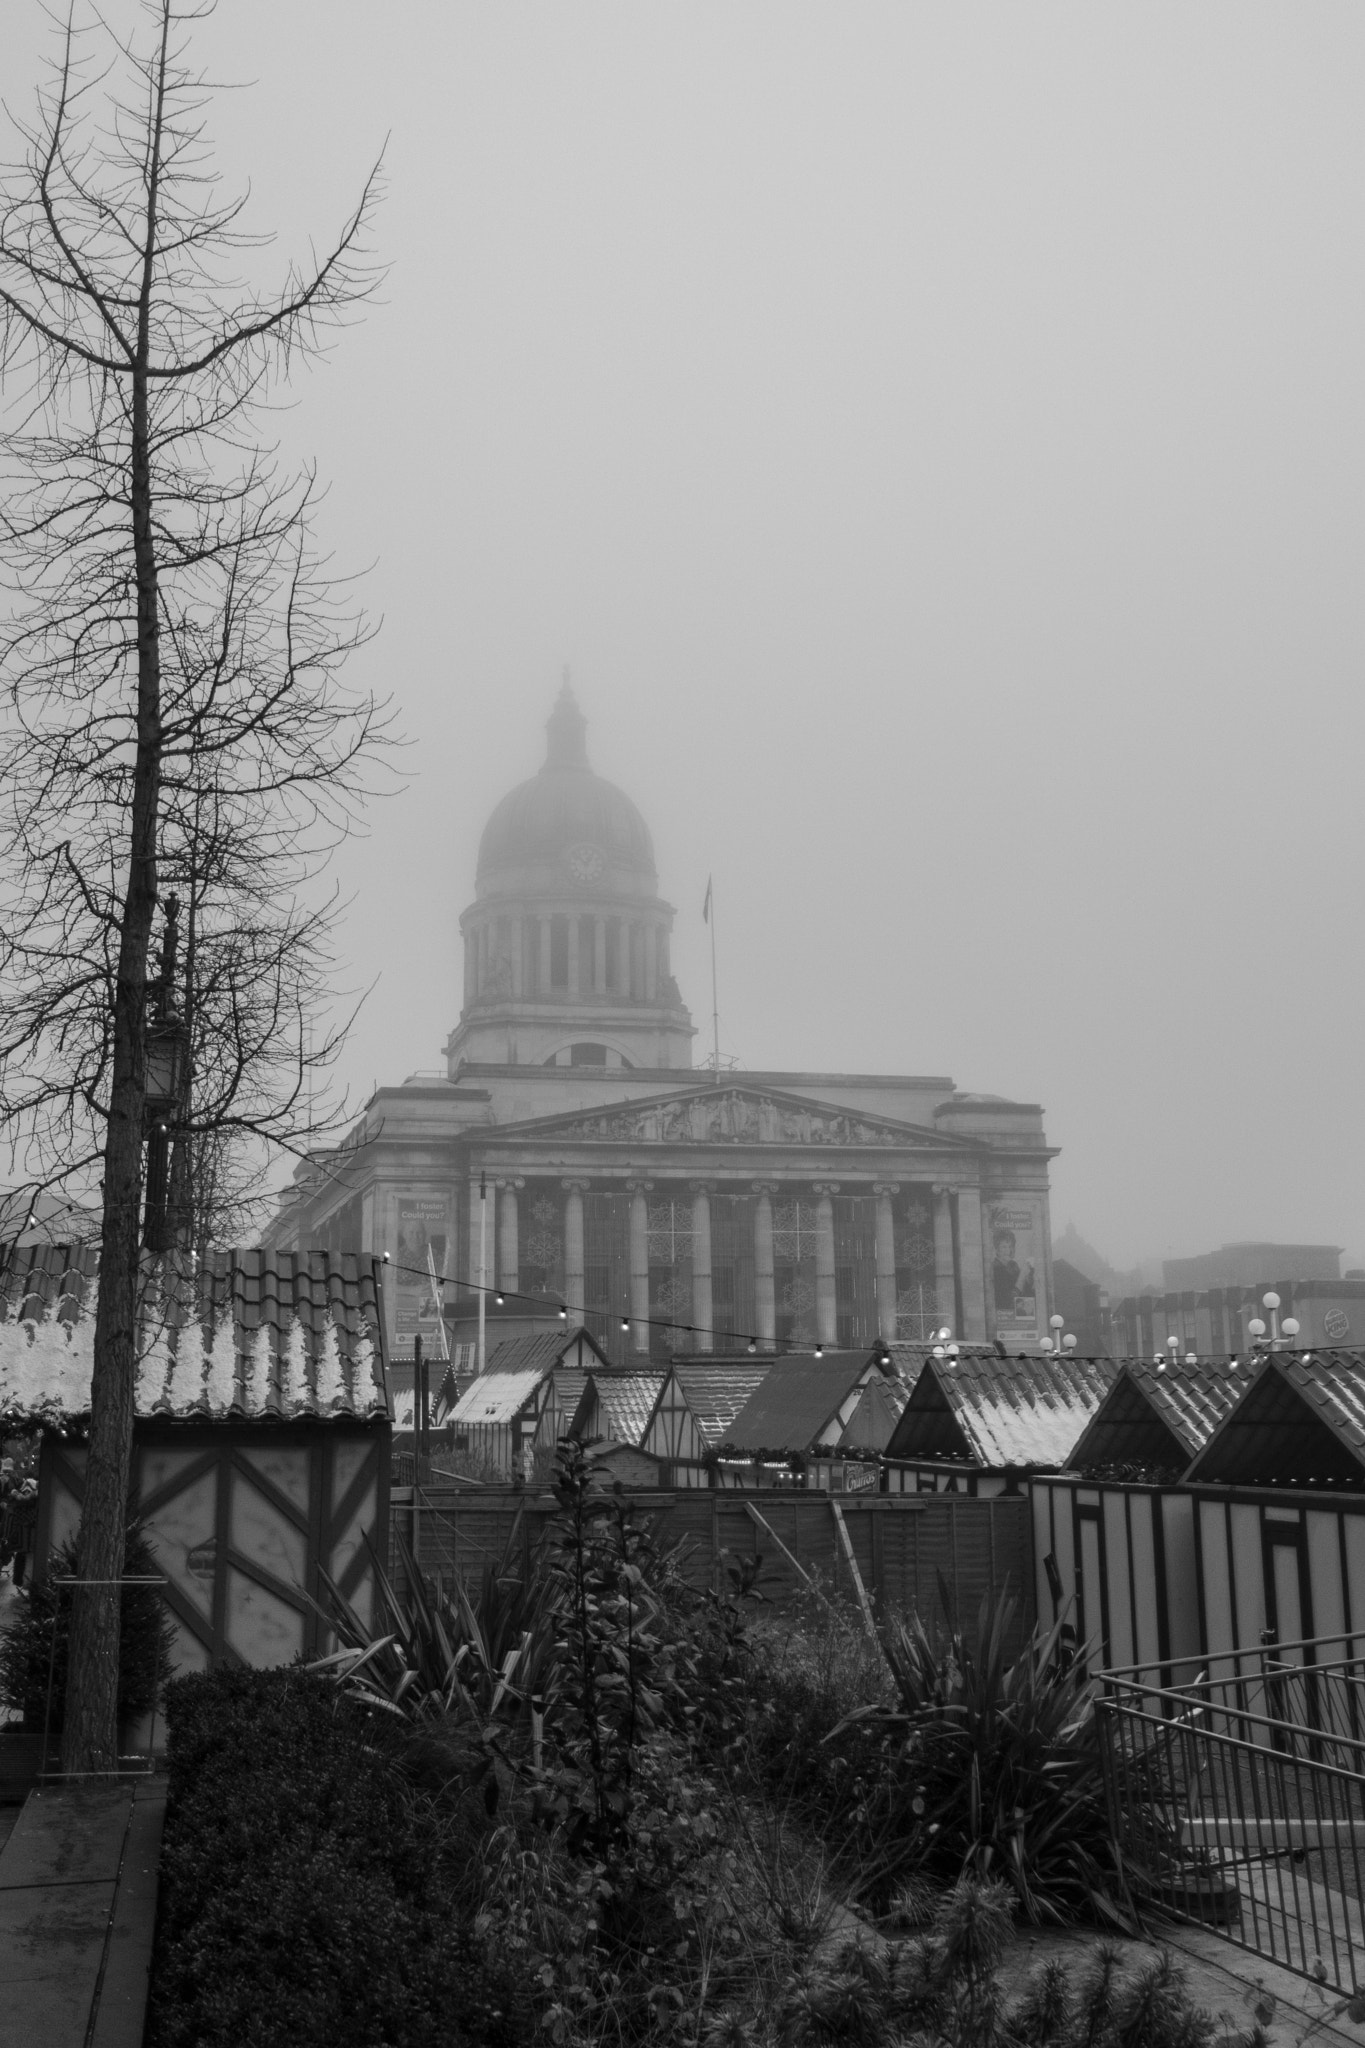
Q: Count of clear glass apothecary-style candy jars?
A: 0